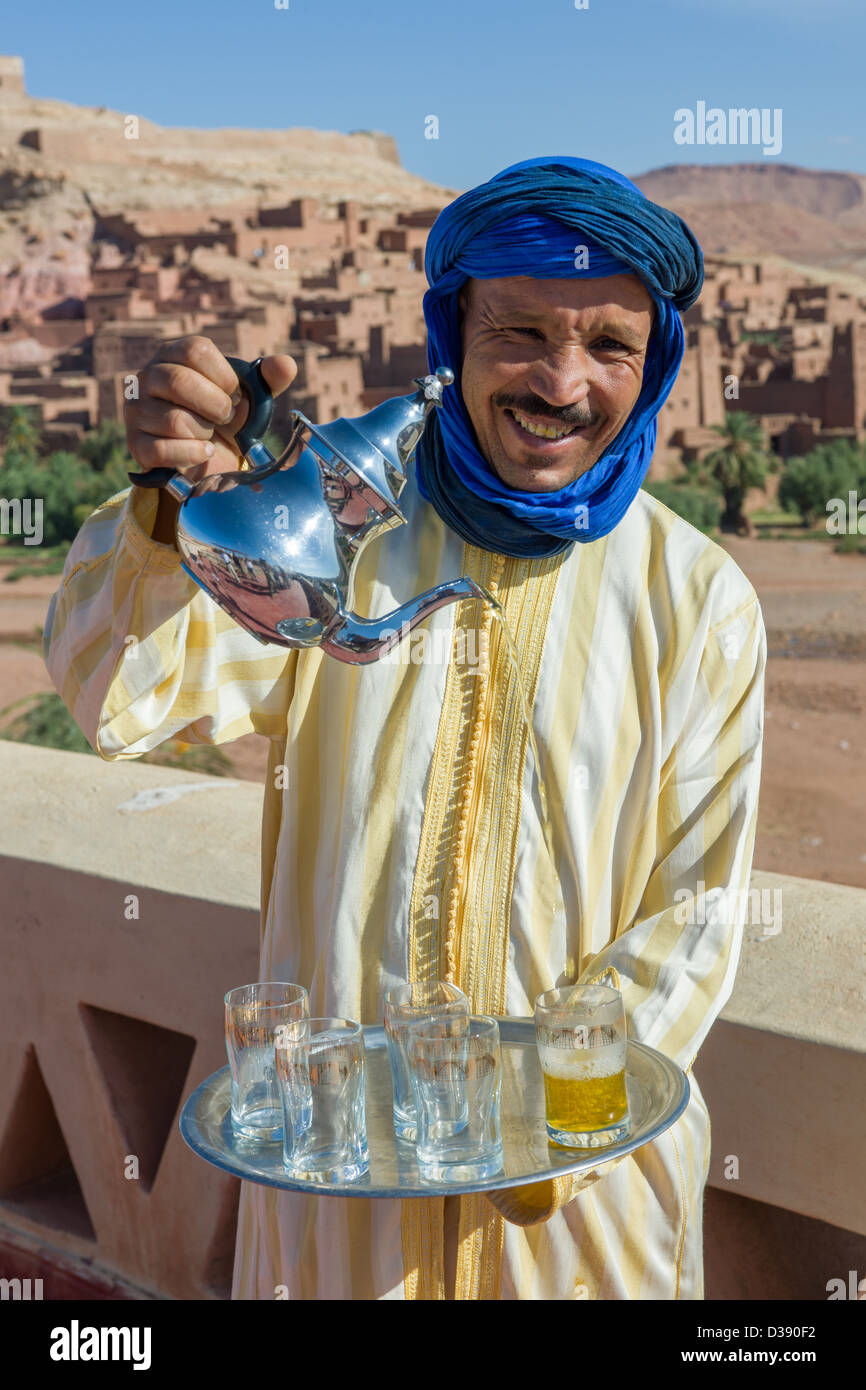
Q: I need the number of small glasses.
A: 5